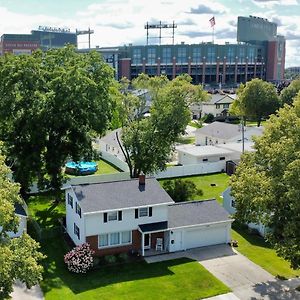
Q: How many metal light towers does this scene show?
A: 2